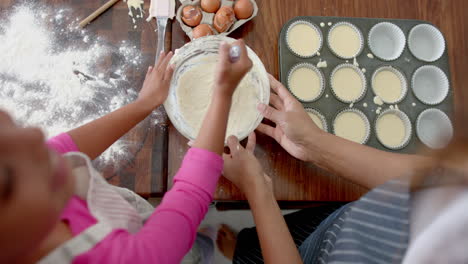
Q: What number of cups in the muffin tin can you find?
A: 12